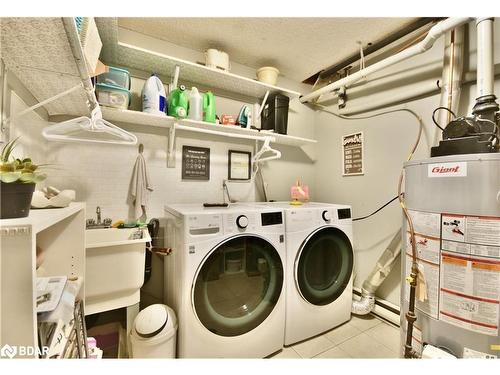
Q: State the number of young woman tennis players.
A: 0